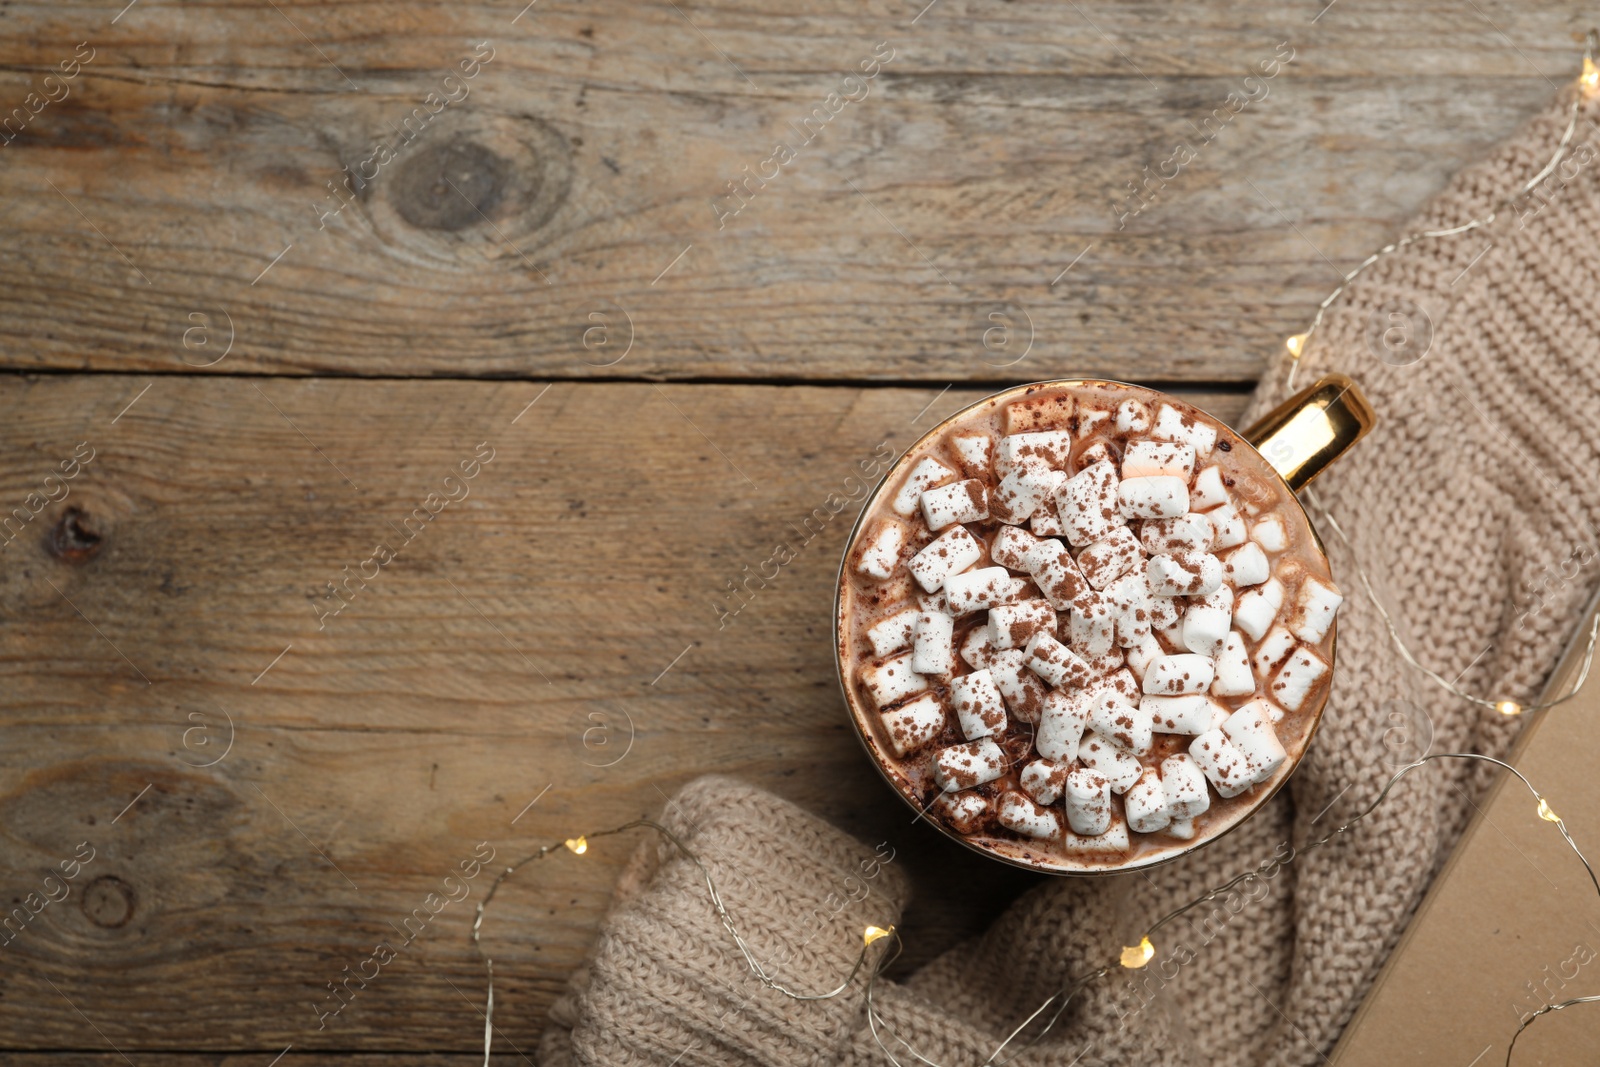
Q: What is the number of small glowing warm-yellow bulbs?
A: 7